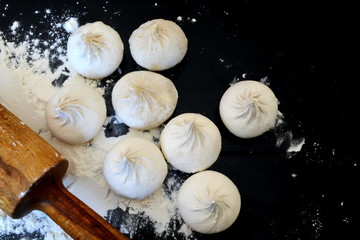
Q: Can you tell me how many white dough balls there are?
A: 8